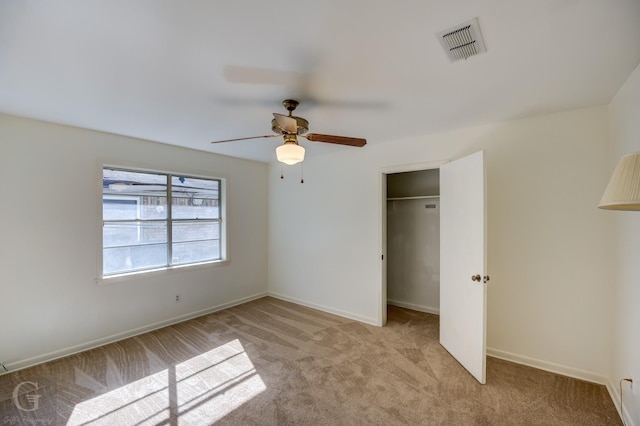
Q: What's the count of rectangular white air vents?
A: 1